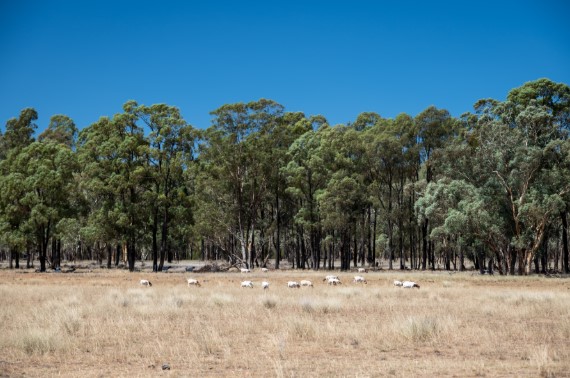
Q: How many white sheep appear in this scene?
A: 14